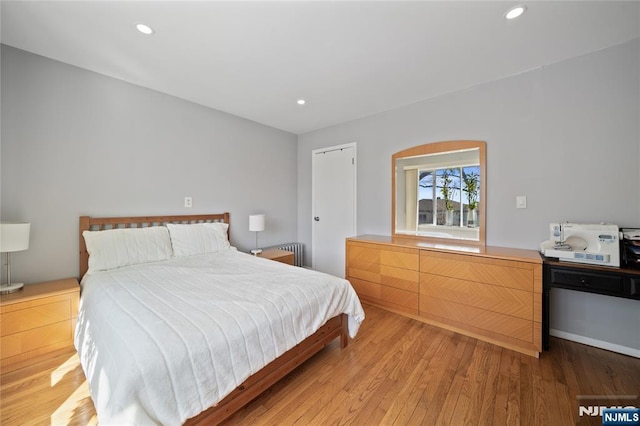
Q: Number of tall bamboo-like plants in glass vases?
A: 2